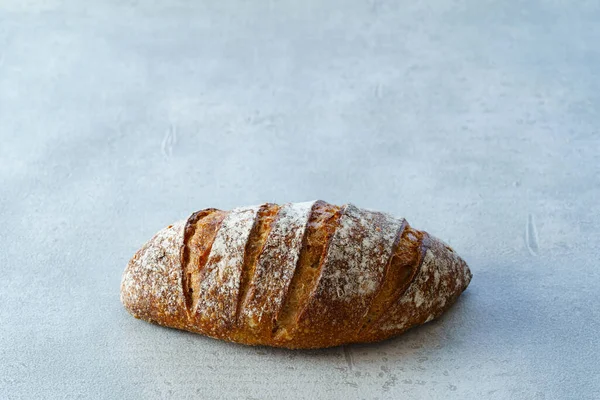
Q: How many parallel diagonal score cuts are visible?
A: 4